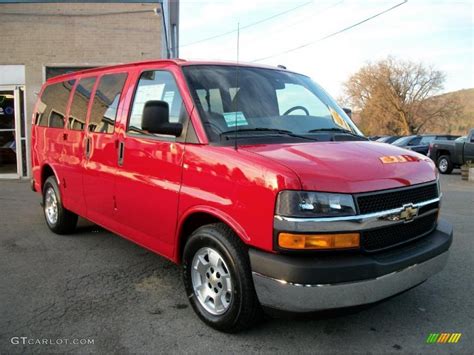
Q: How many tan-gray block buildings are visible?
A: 1